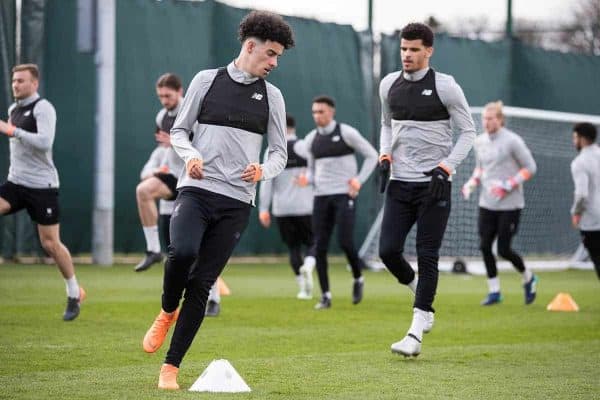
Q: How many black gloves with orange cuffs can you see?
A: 2